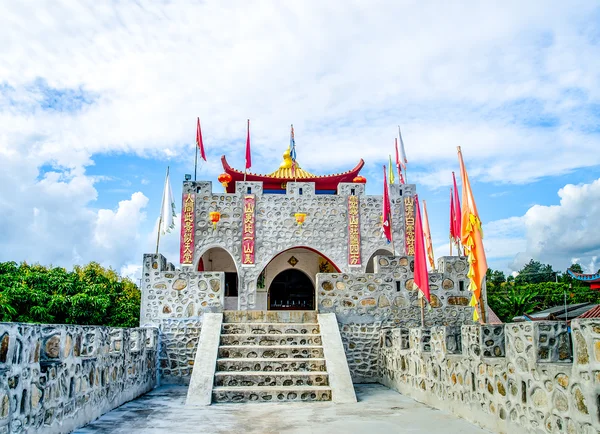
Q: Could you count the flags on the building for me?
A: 13